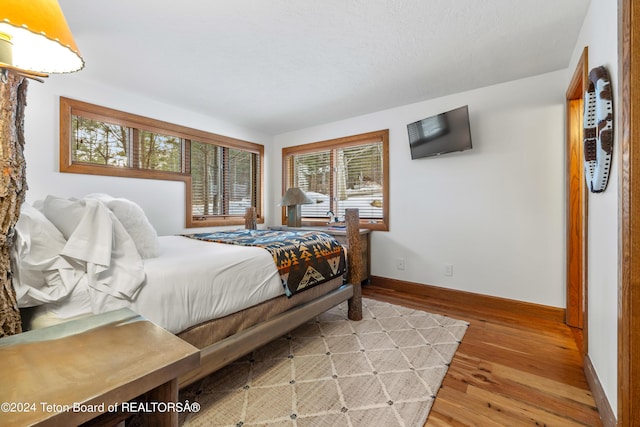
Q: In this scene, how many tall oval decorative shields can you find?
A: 1